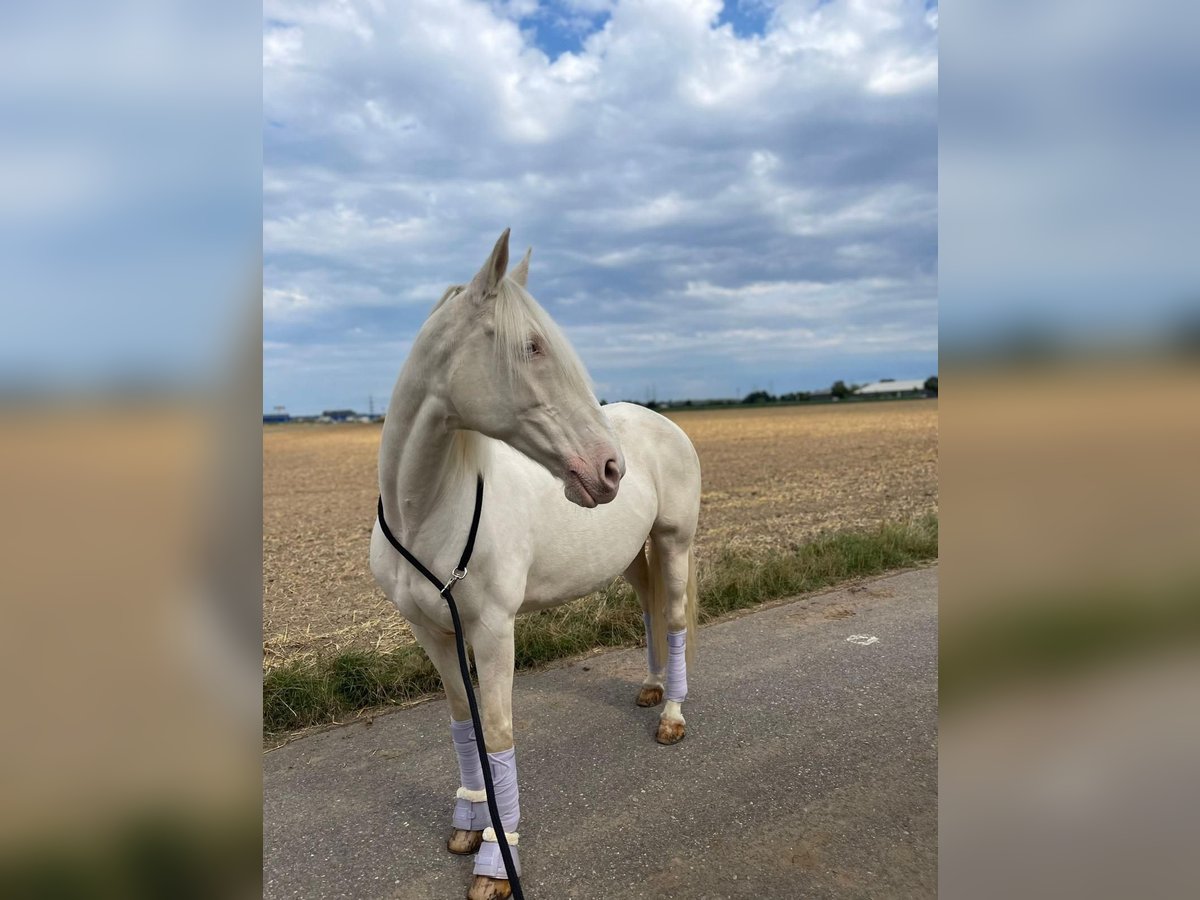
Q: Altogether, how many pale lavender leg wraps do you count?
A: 4